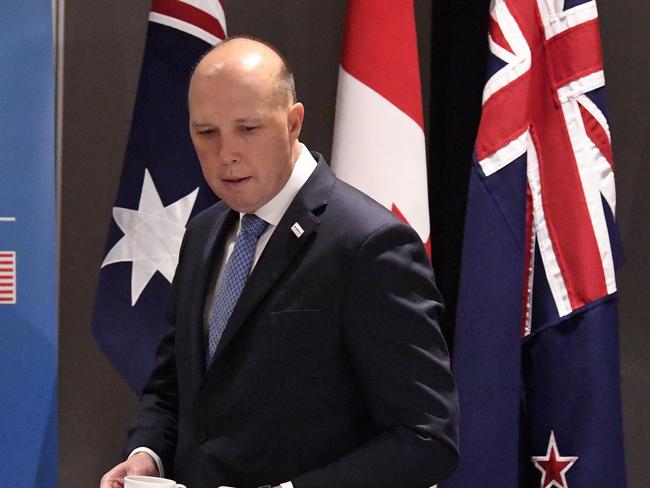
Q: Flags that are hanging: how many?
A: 3